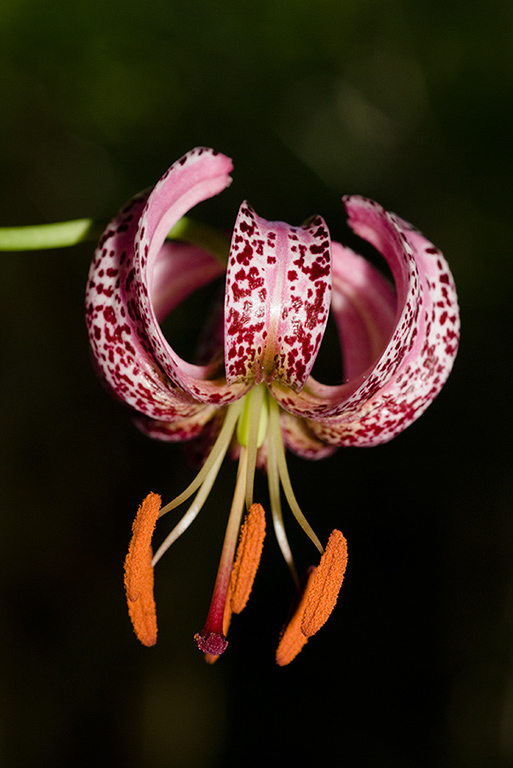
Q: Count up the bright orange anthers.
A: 6